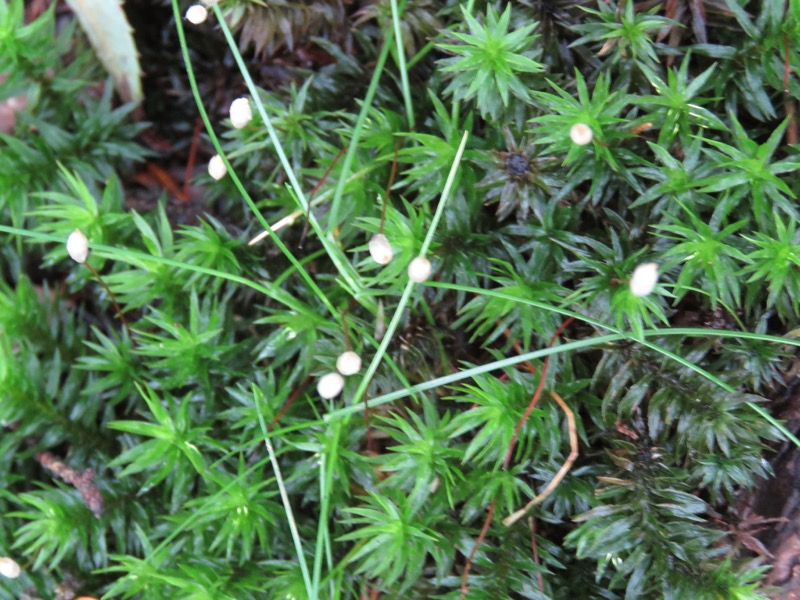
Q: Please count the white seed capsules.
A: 11